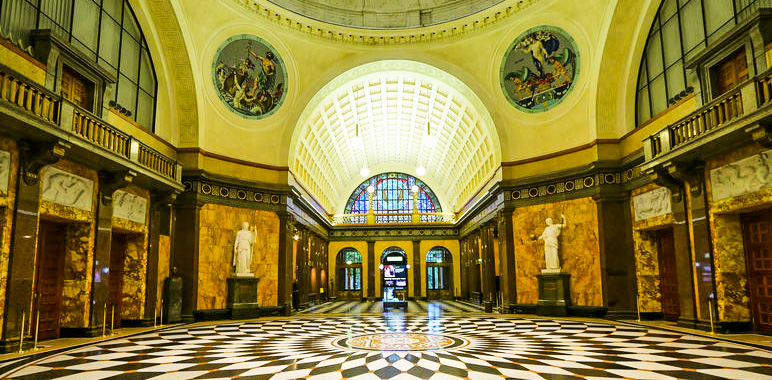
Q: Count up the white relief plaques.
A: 5